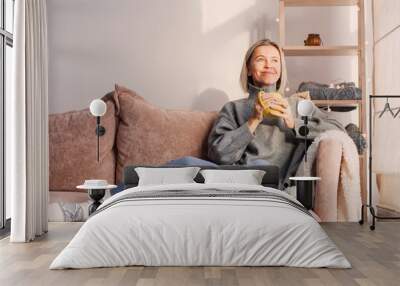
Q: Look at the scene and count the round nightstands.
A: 2